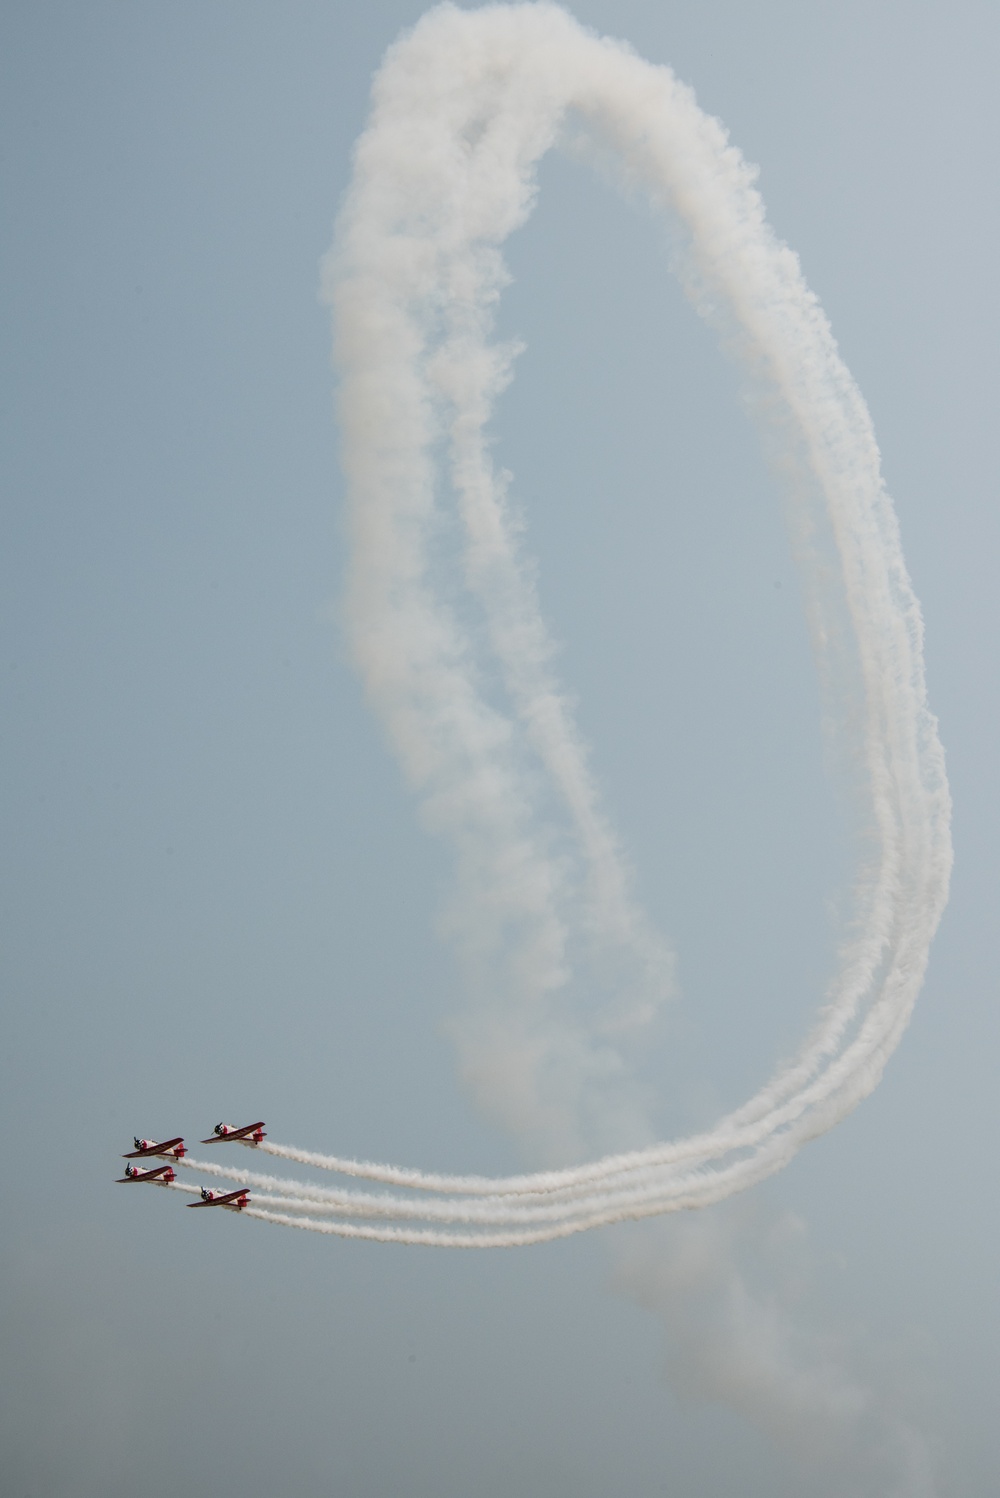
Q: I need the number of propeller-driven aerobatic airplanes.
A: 4